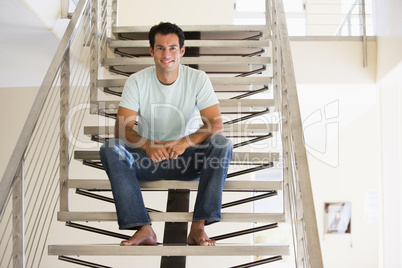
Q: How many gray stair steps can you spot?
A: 10